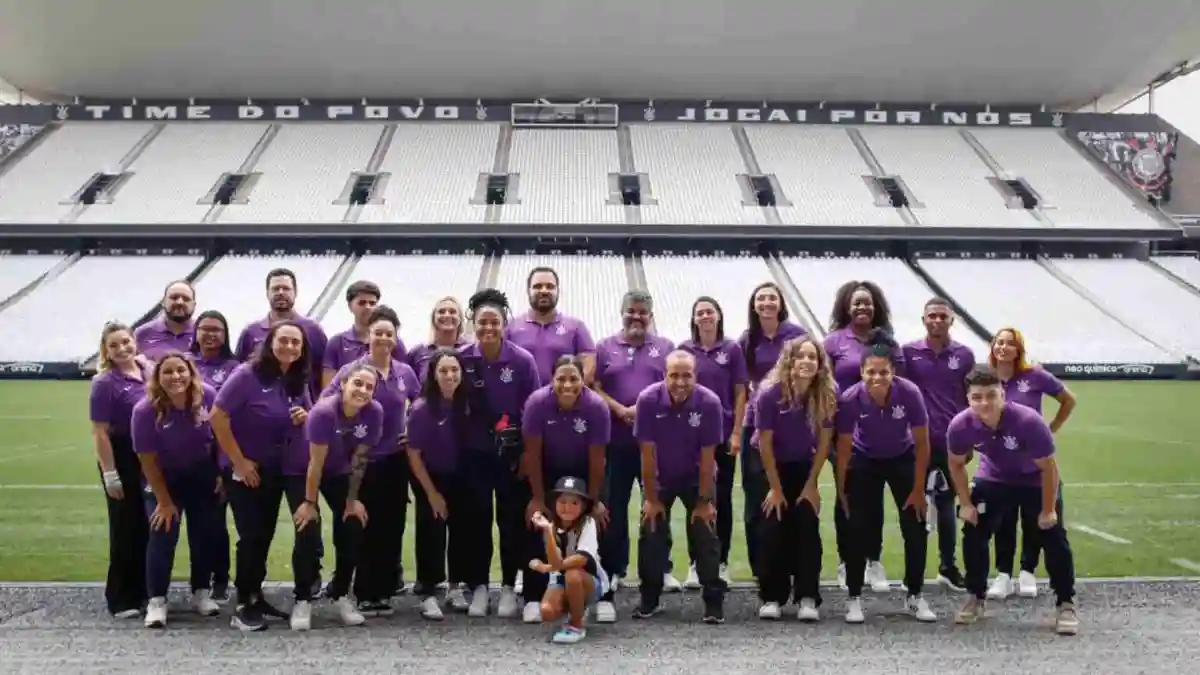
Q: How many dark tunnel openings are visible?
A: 8